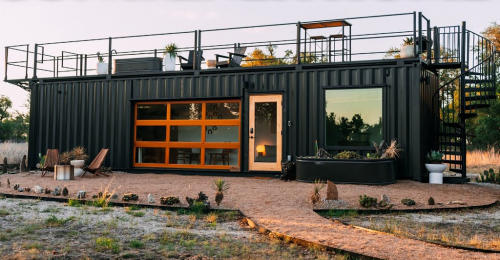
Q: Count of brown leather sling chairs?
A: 2